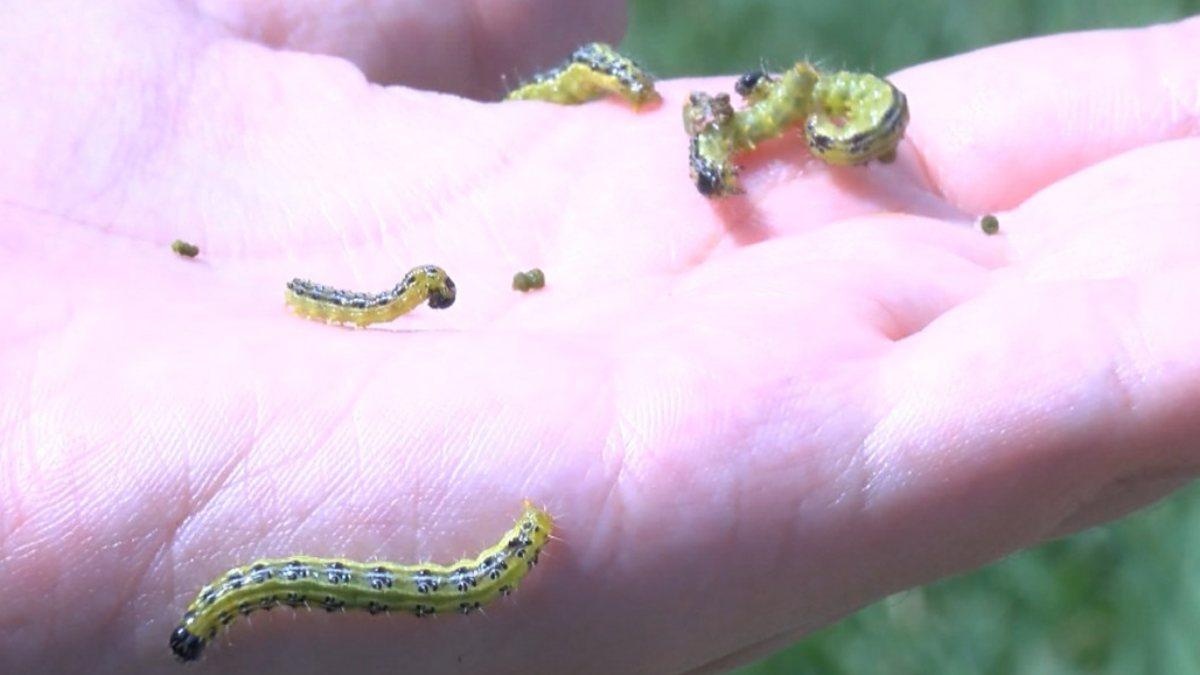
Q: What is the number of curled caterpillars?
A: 1